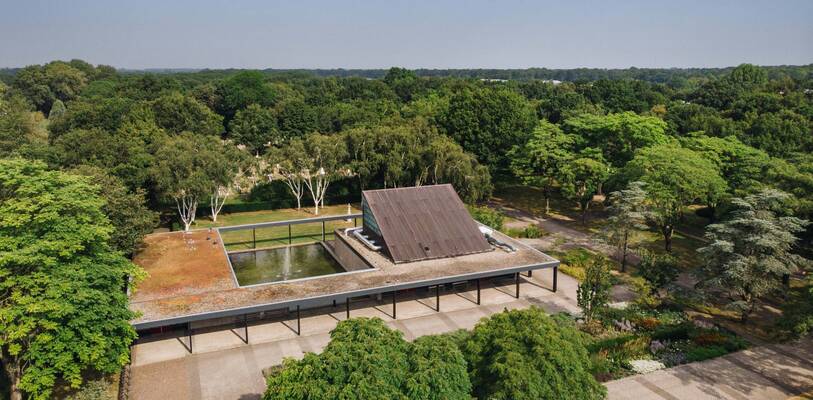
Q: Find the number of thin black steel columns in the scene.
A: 14